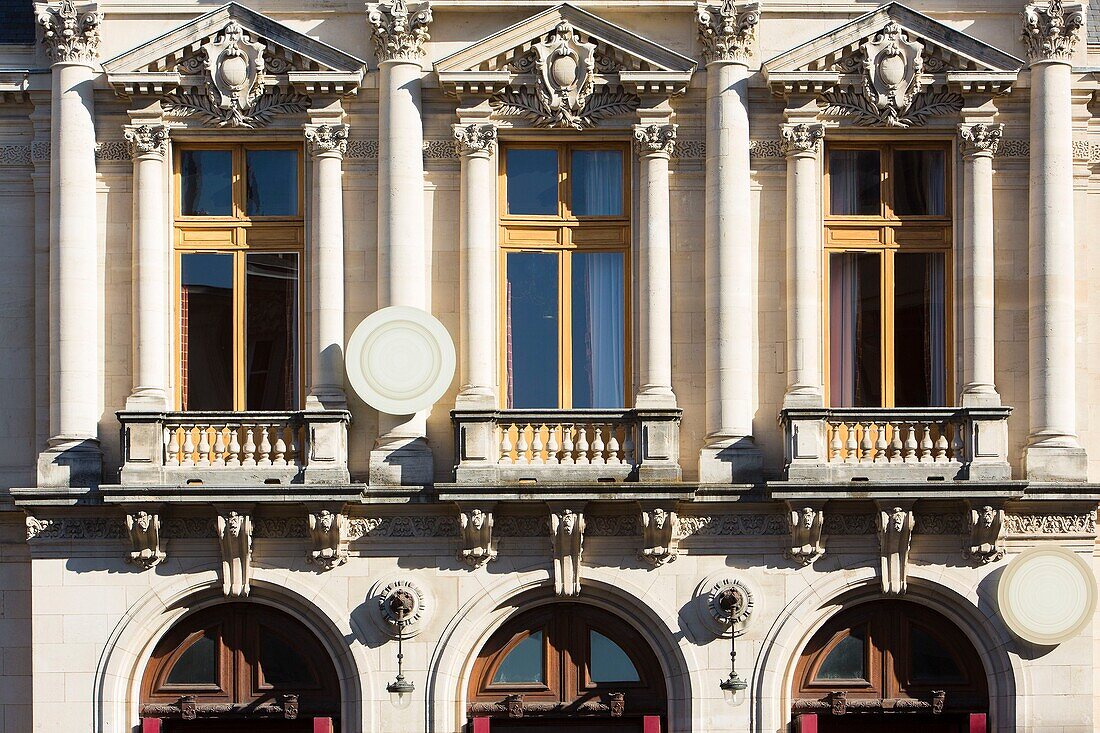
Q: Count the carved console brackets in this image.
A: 9